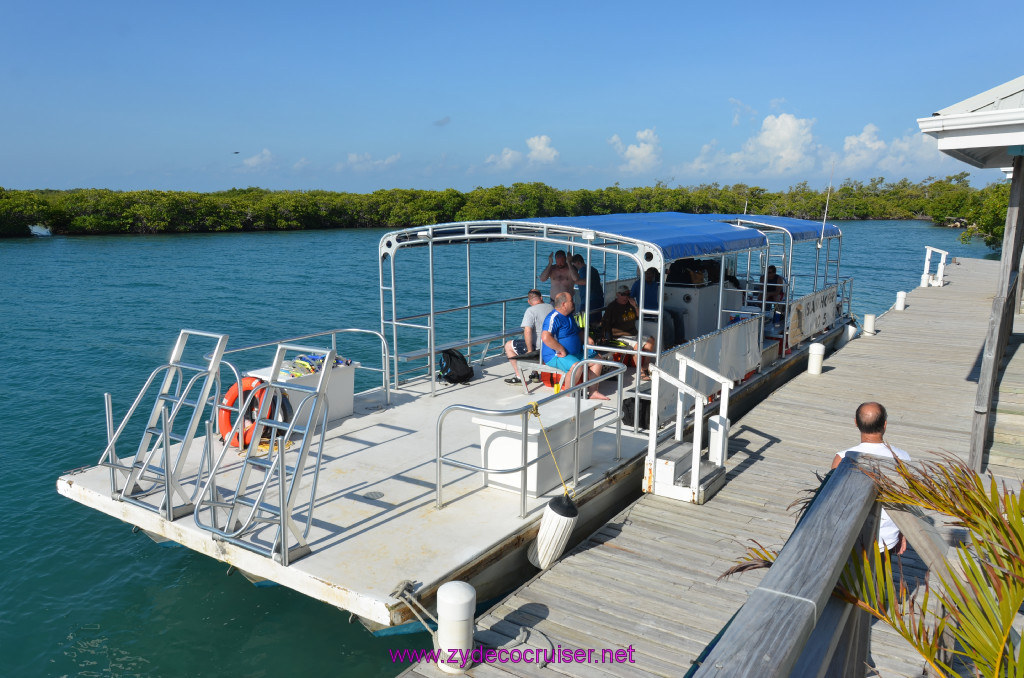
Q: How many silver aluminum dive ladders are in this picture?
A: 2